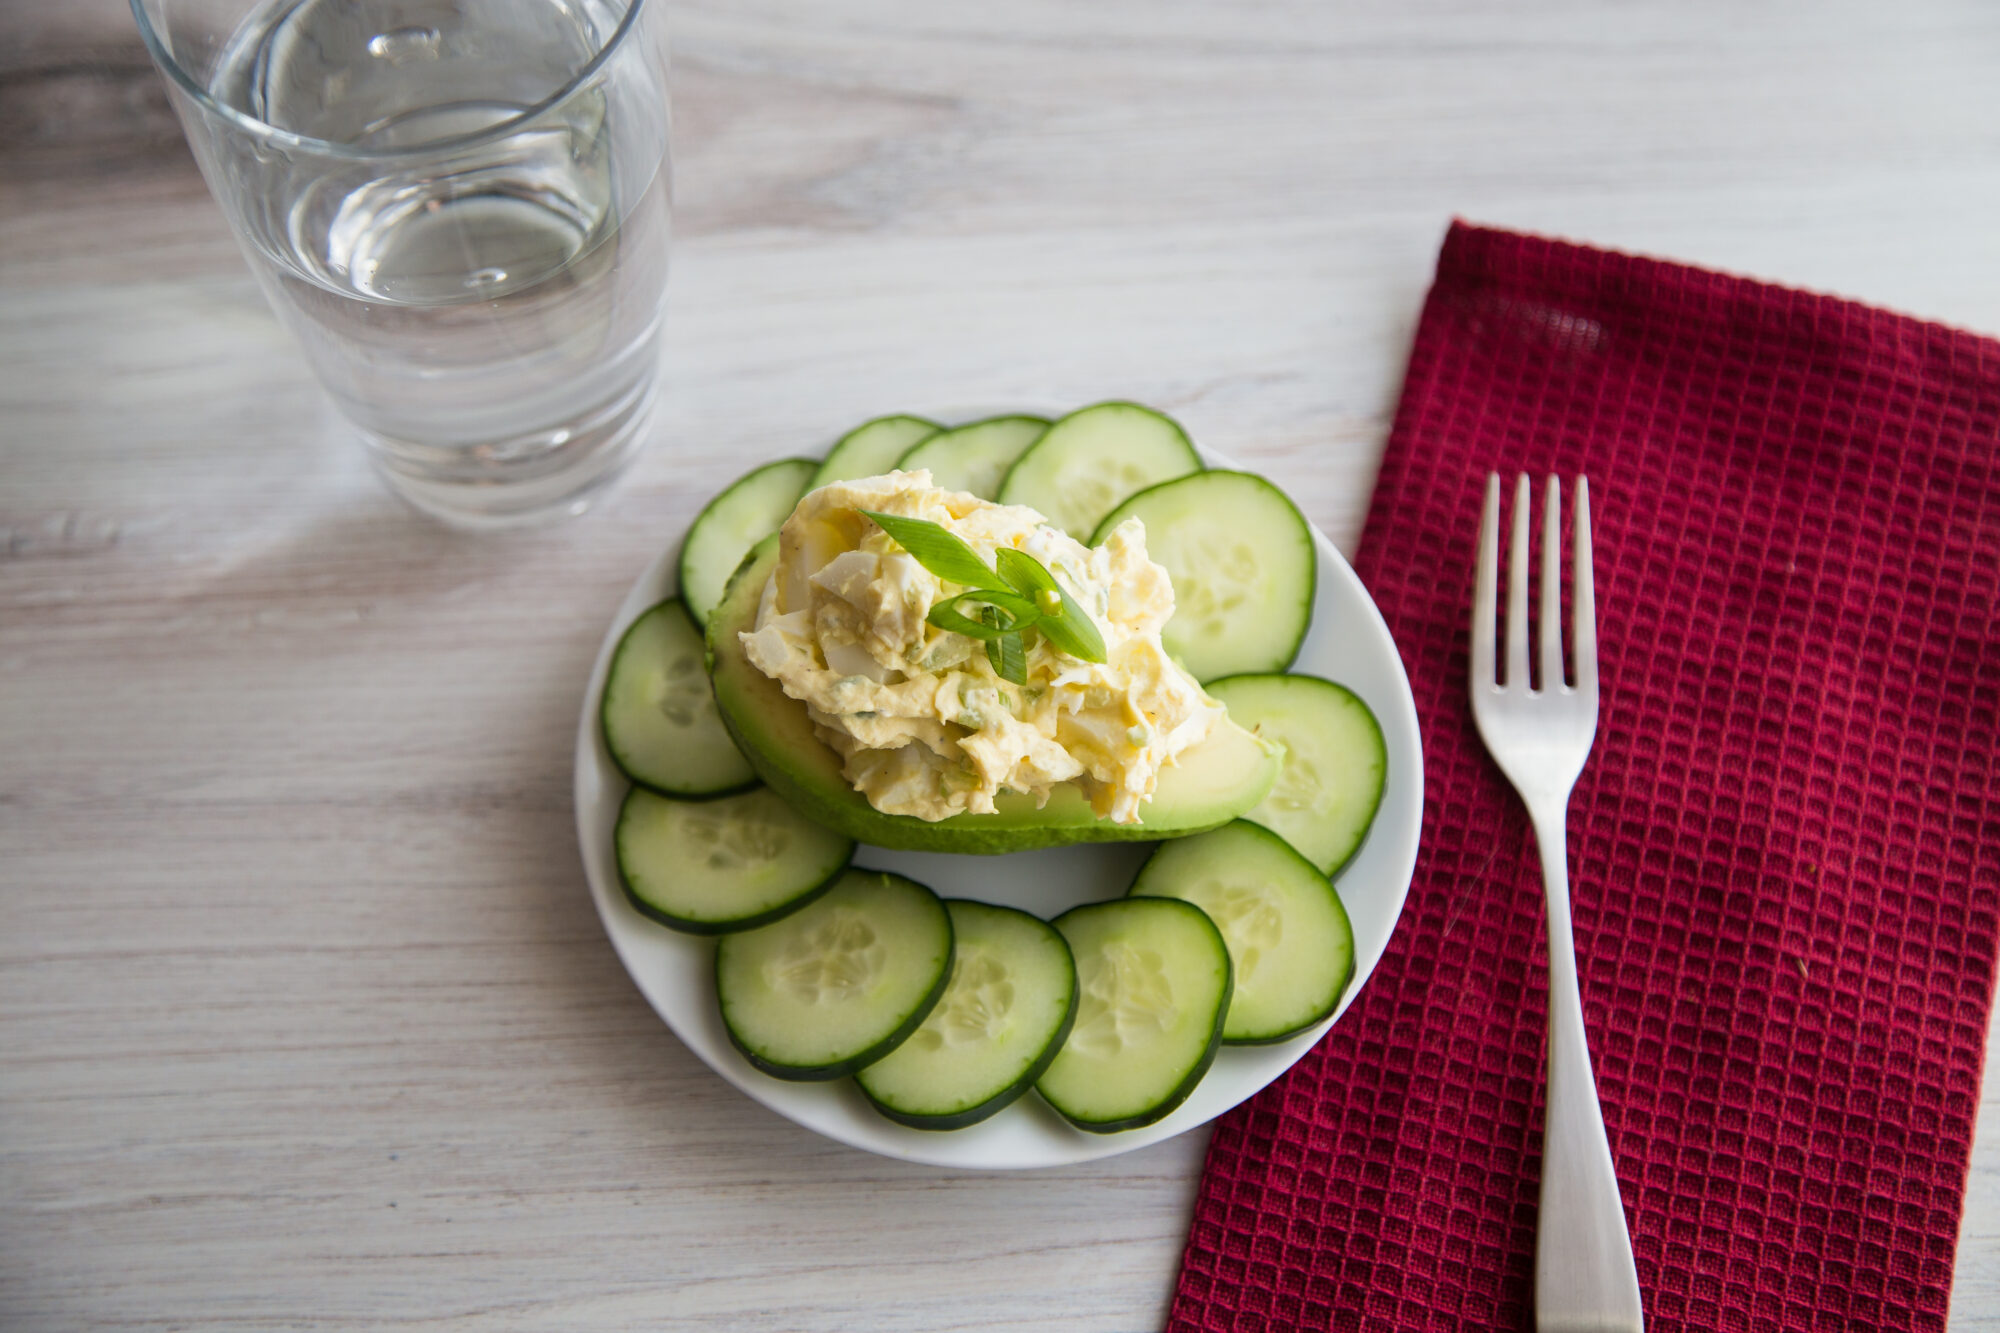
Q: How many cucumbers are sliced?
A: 12